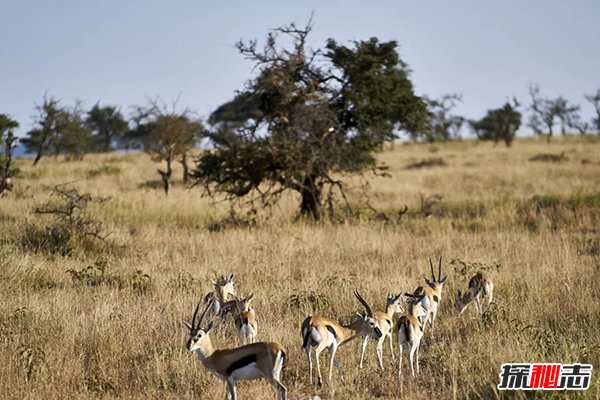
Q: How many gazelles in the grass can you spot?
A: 8